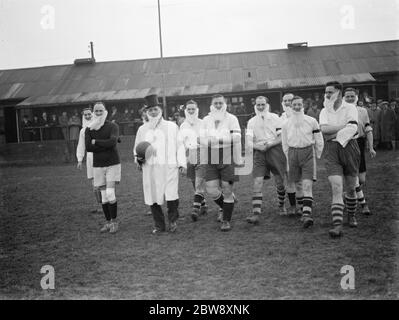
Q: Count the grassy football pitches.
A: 1